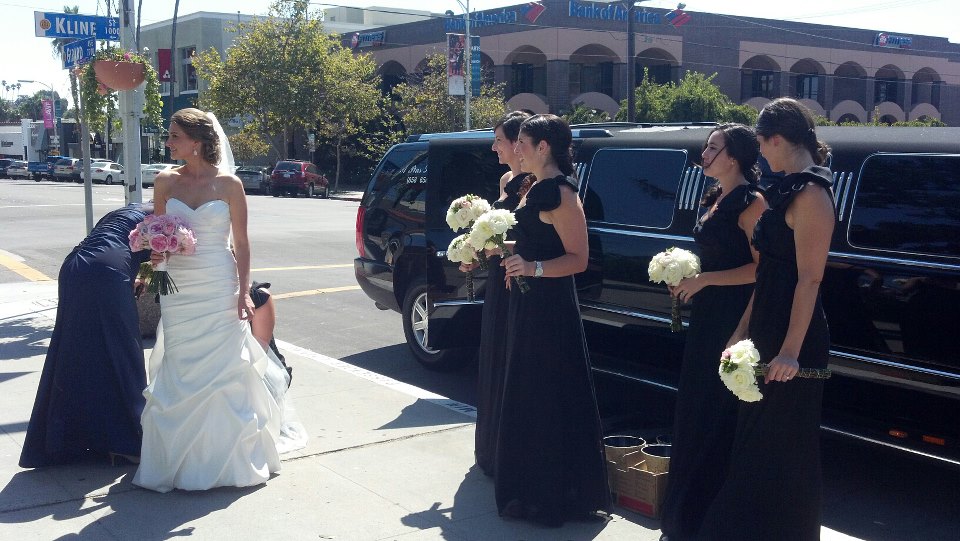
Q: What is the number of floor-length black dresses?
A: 4